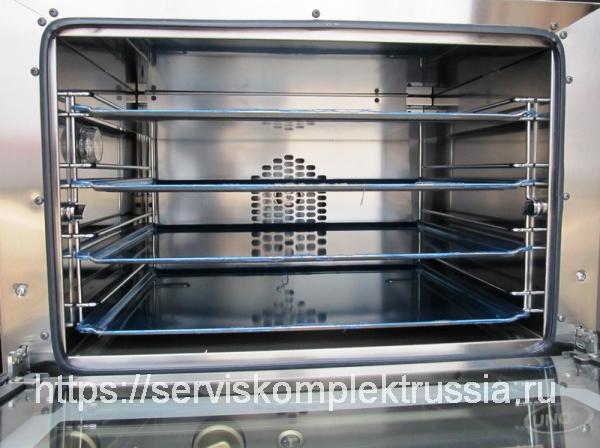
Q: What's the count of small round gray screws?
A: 11